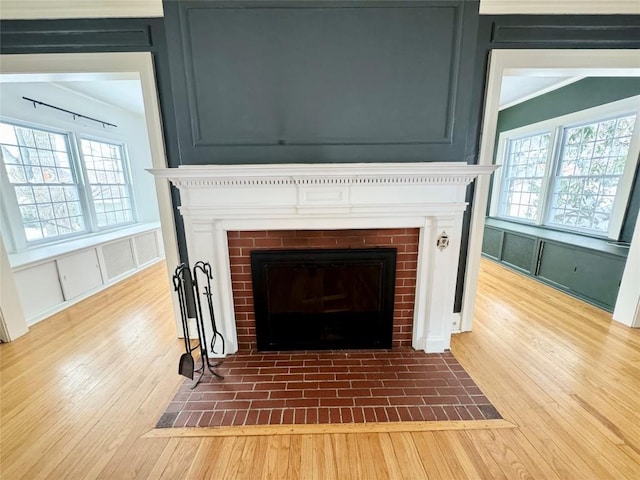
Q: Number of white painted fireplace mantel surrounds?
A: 1